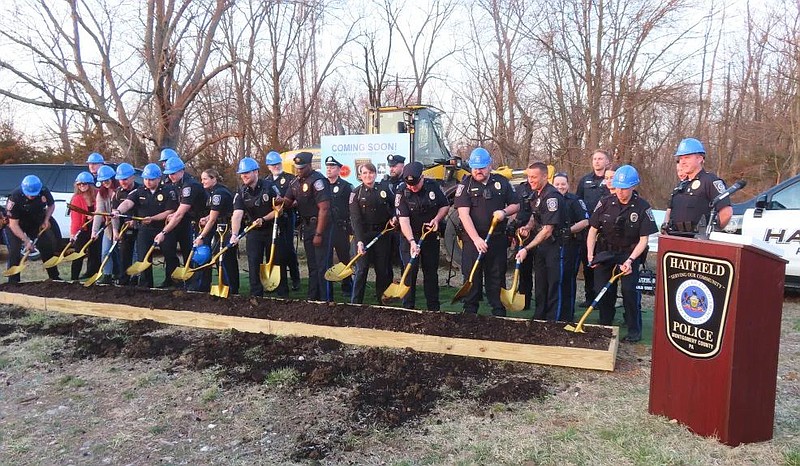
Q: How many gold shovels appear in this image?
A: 15